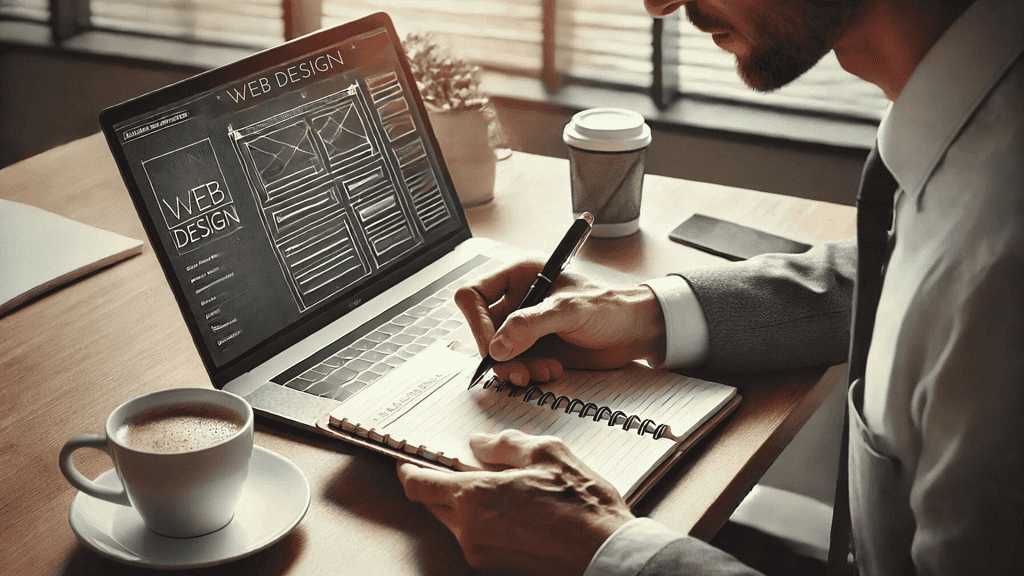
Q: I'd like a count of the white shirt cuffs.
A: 2